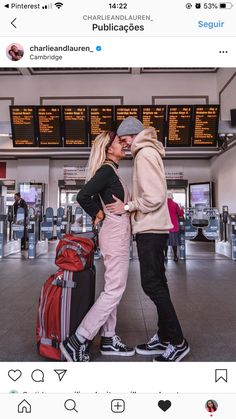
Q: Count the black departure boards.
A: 8